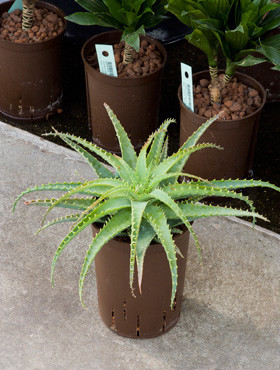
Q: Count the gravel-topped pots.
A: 3